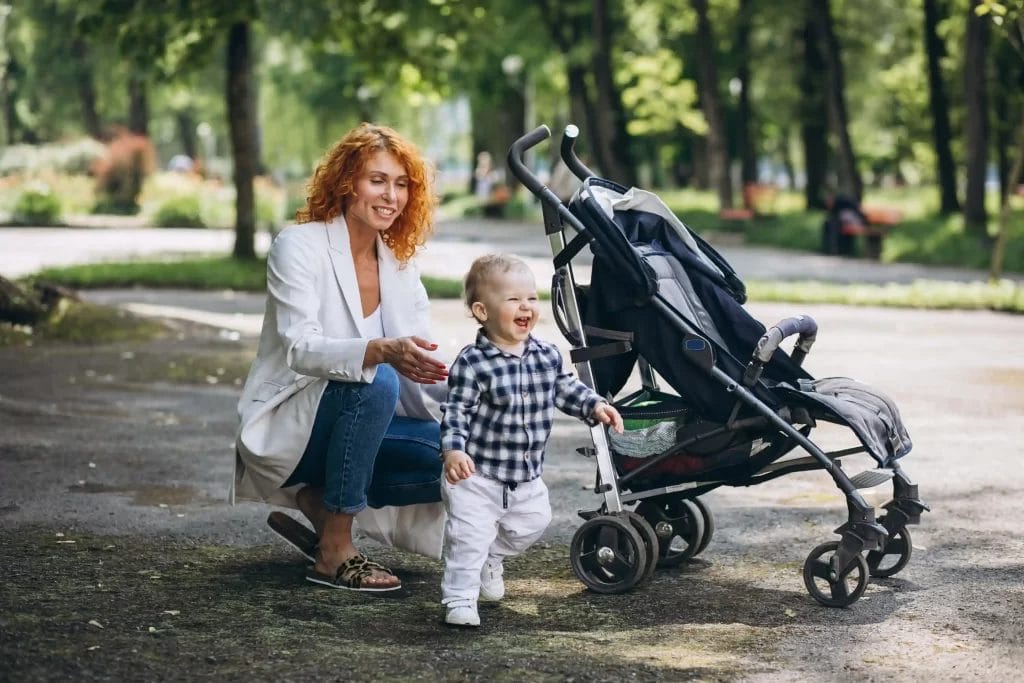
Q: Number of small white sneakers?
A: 2